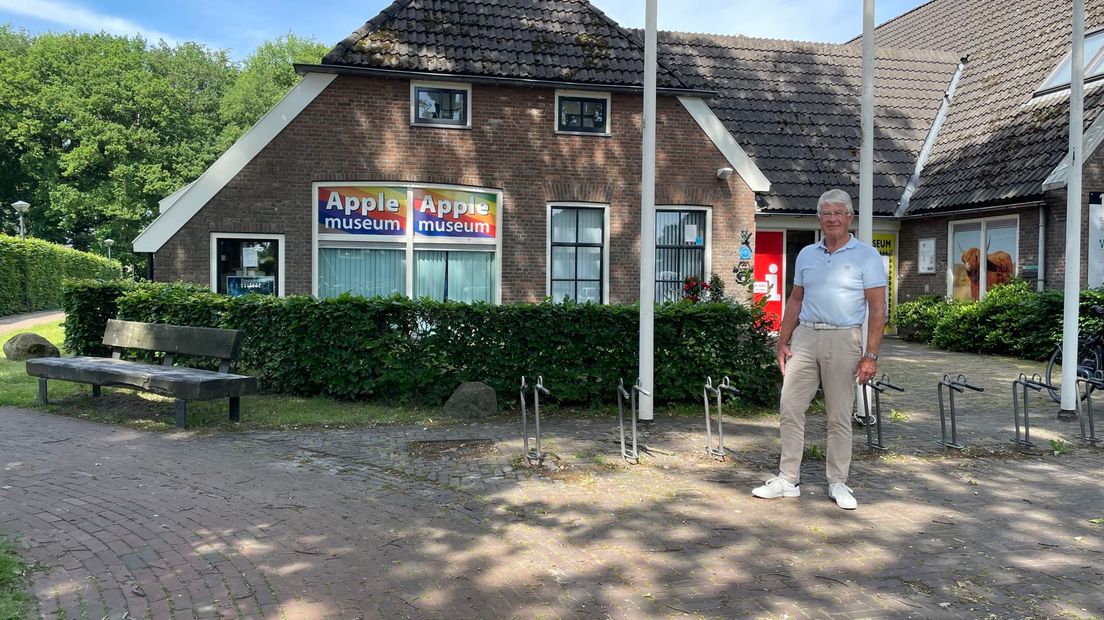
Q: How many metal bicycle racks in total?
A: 7